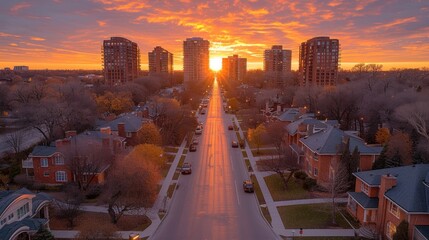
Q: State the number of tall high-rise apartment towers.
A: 6